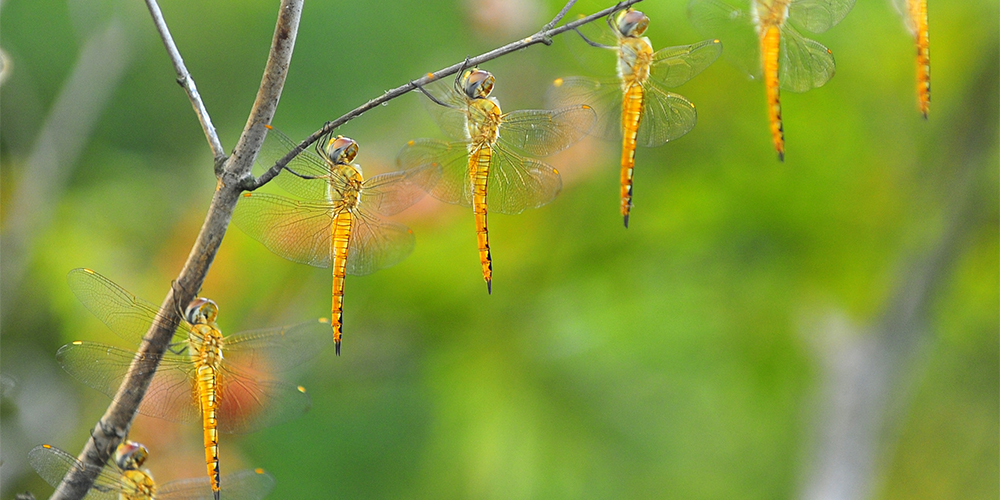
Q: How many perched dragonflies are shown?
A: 7